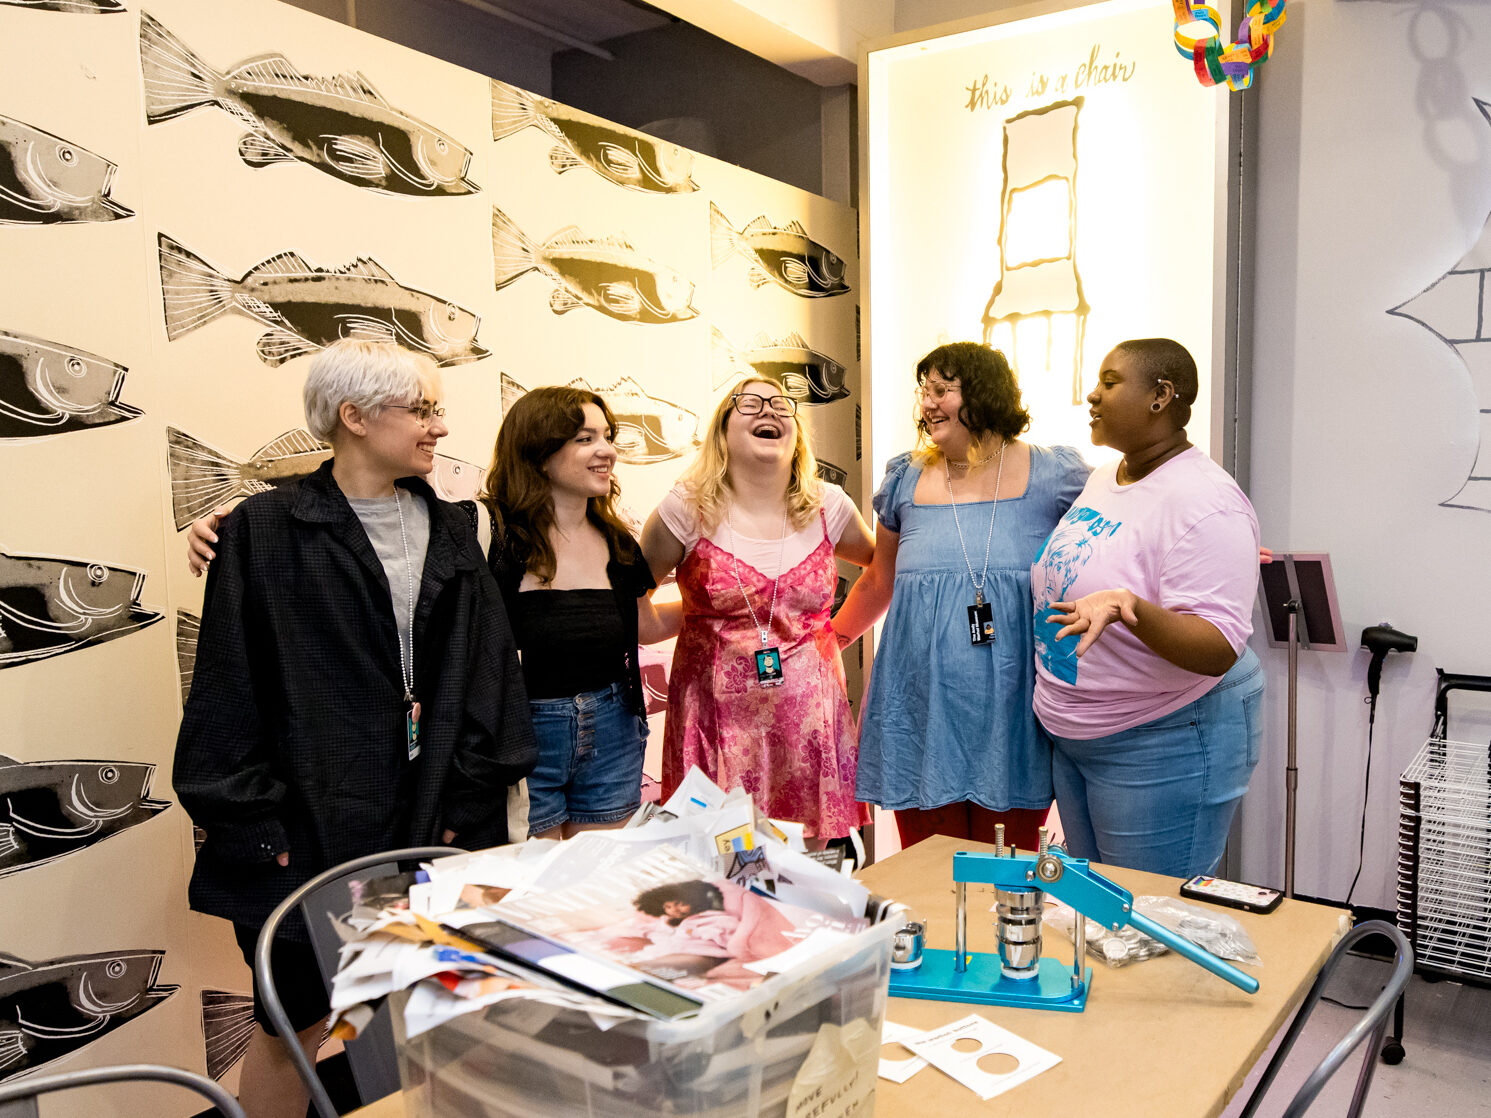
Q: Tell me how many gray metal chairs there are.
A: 3